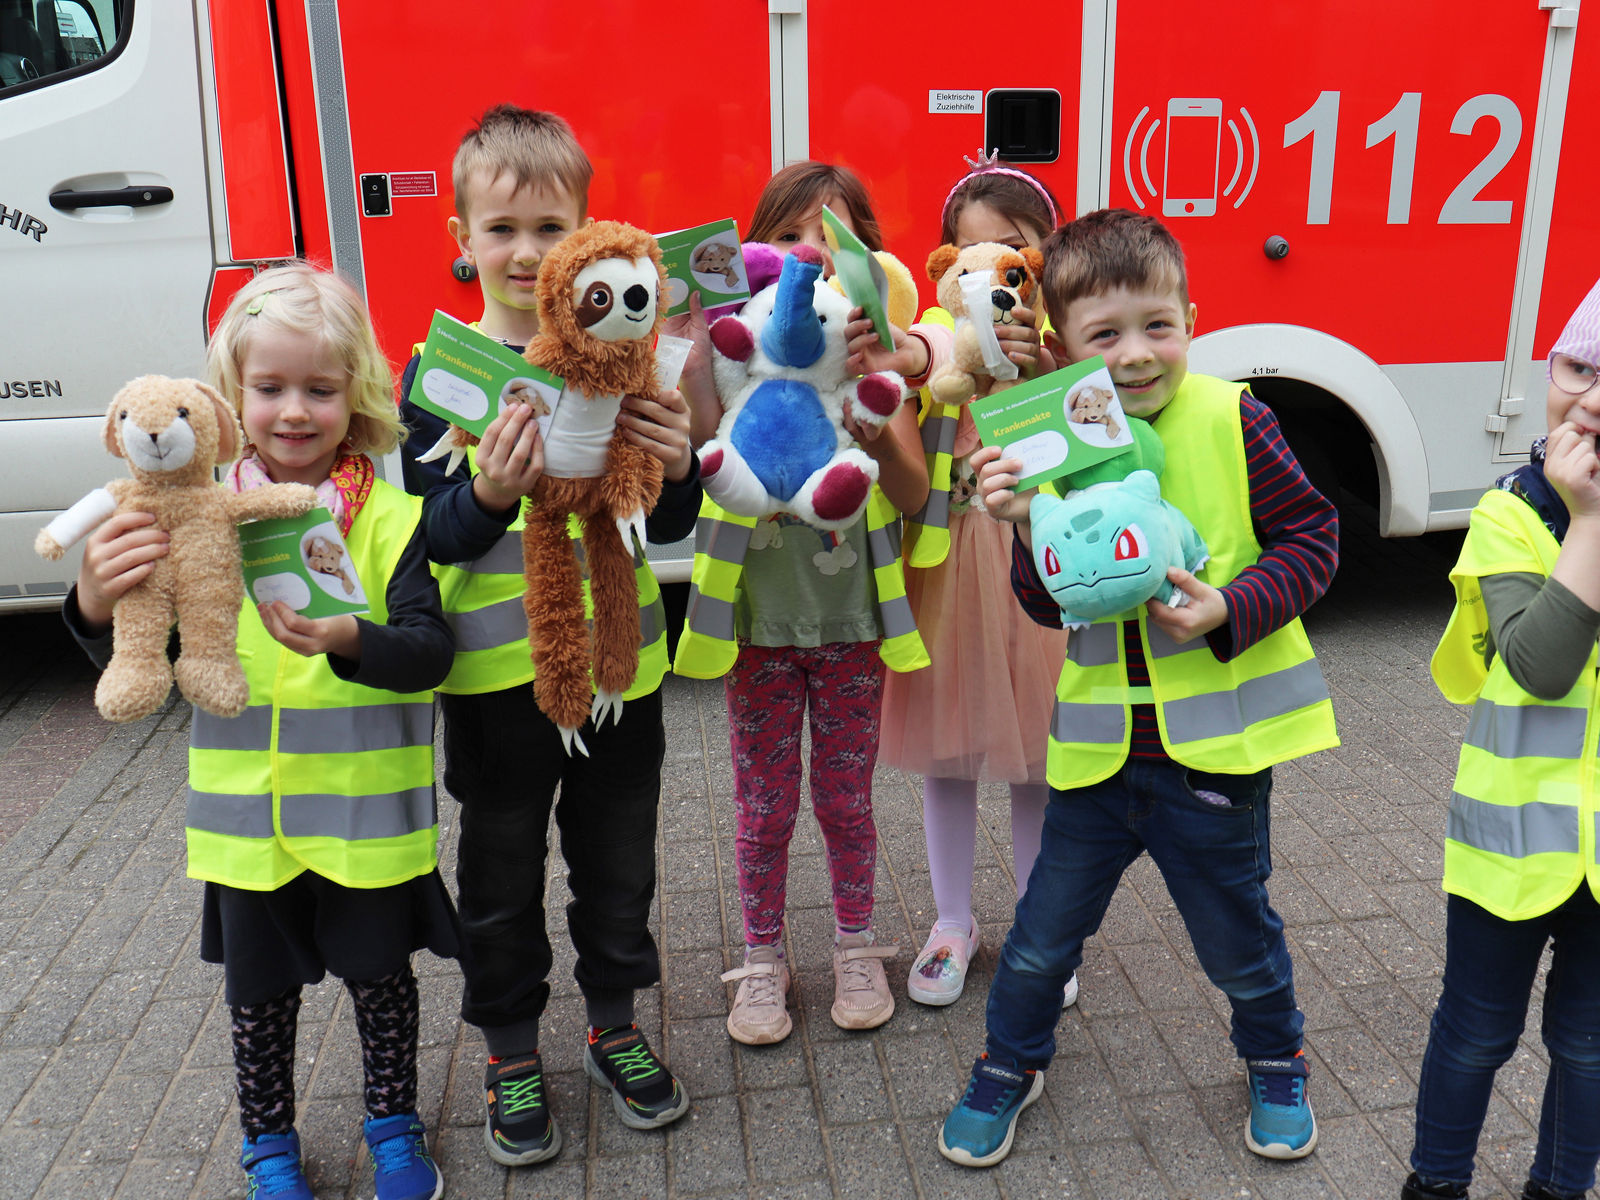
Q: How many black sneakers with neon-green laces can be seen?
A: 2